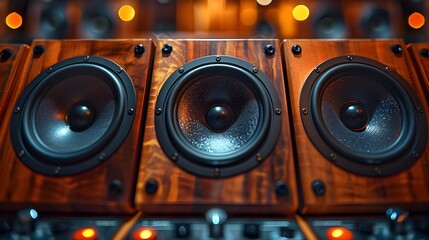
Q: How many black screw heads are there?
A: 12